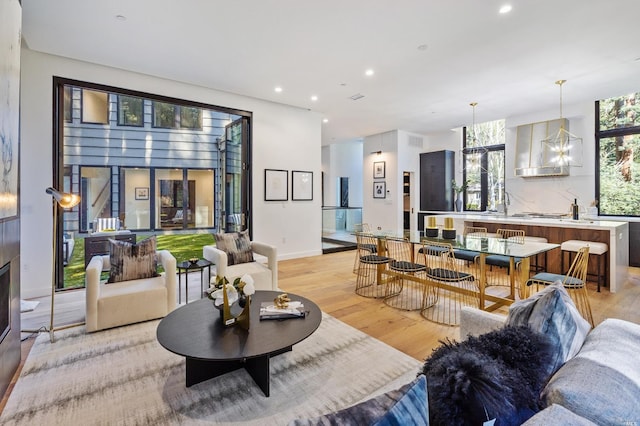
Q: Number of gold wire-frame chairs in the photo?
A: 8